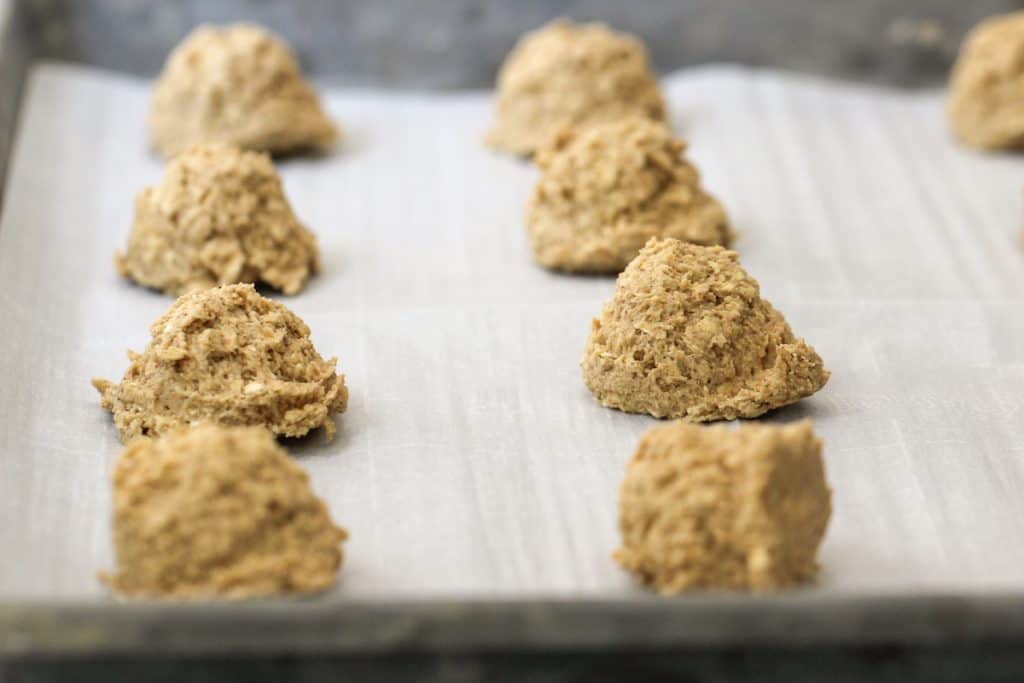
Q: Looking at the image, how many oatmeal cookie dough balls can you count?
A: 9